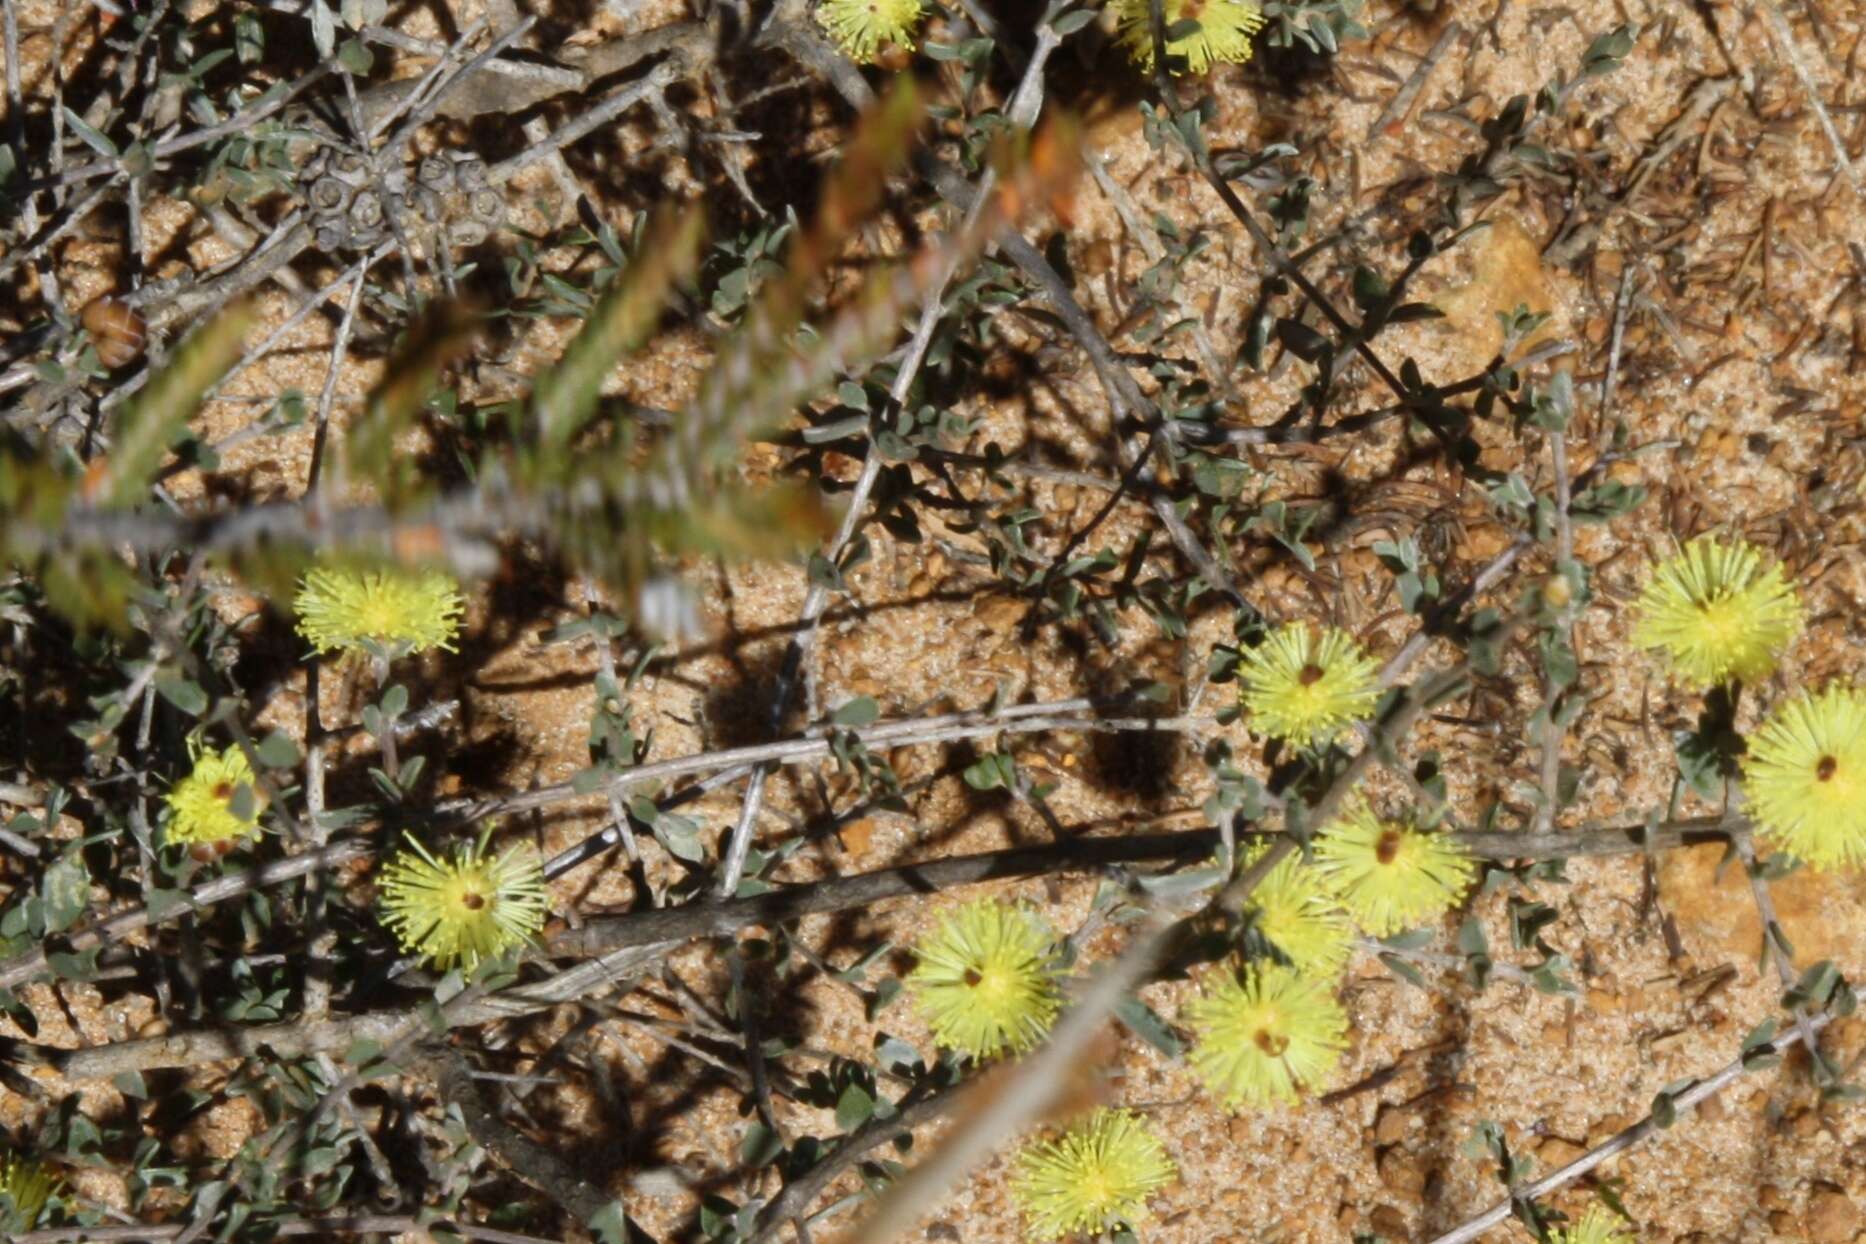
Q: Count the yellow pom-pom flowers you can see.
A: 15